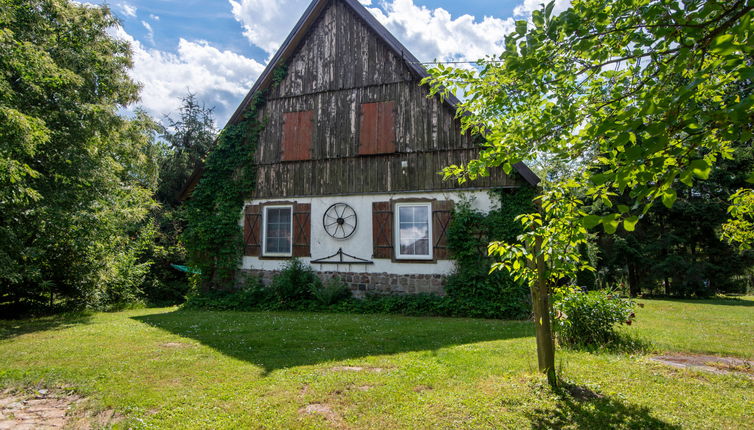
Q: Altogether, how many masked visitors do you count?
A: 0